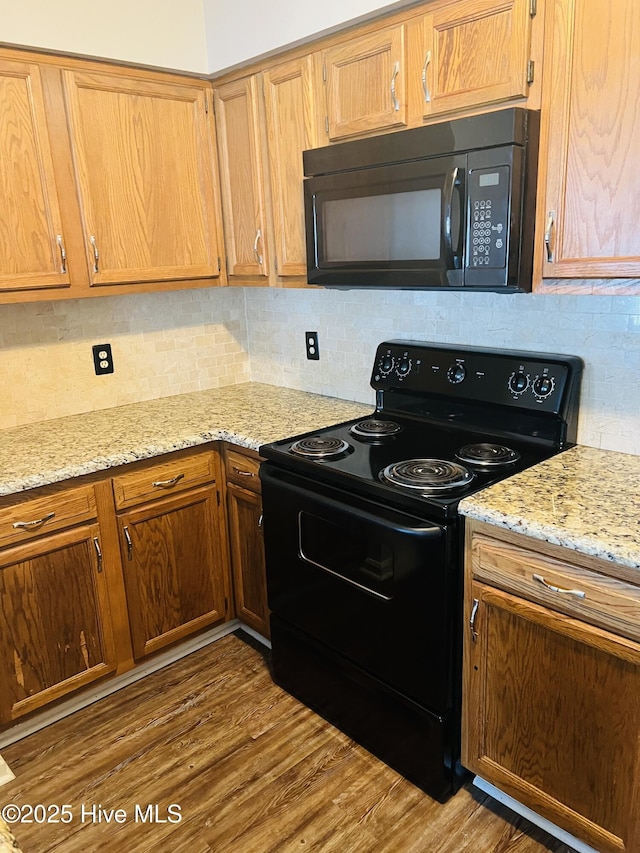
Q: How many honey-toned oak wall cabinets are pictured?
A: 7